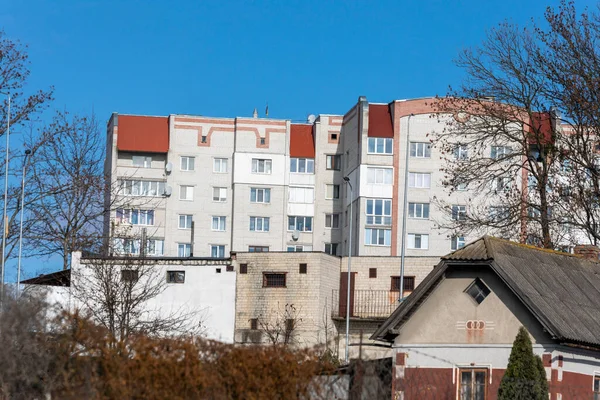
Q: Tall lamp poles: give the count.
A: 4